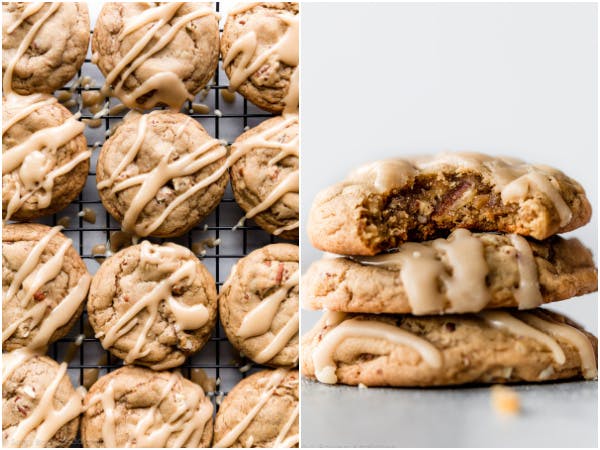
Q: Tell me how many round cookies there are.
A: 15